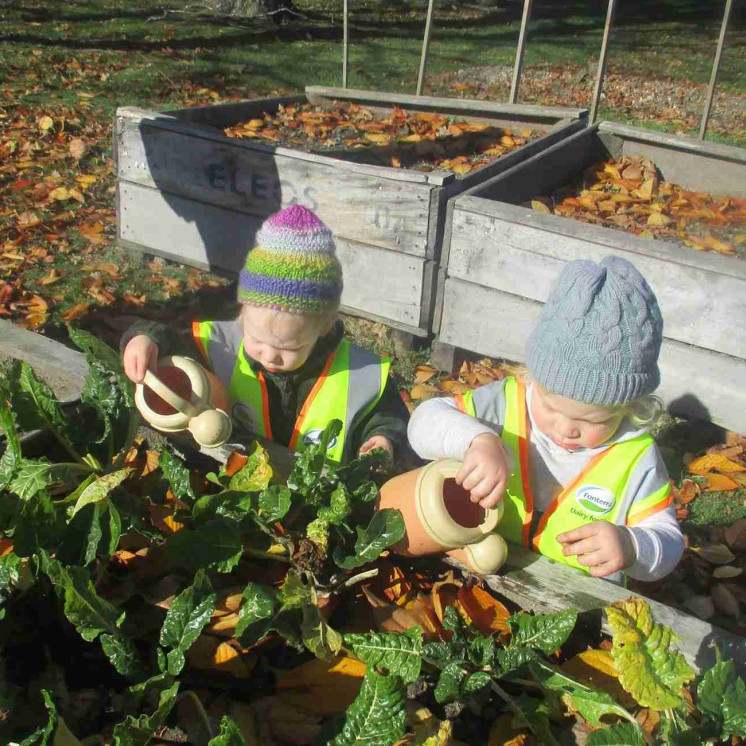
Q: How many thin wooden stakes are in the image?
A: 5